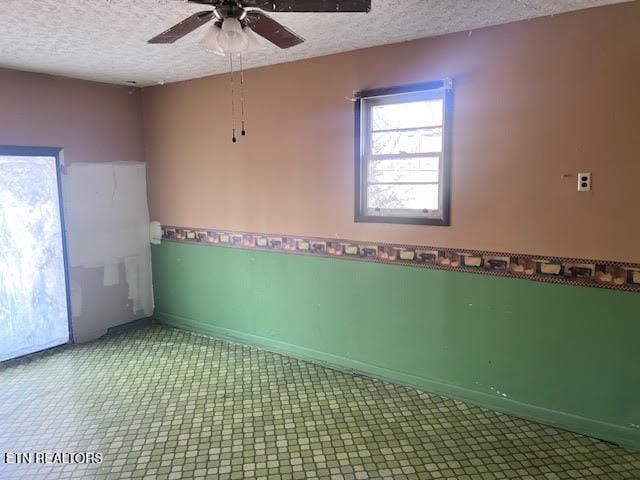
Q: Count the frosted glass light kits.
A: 1